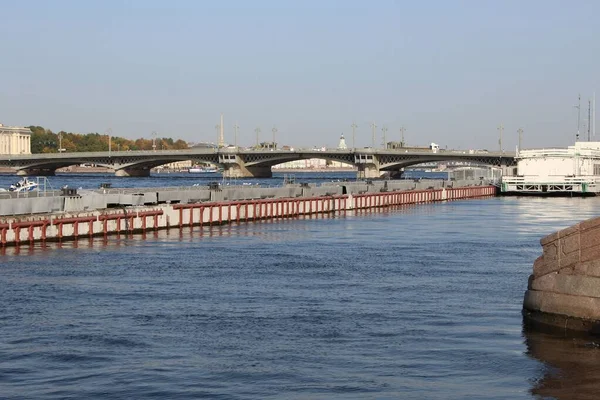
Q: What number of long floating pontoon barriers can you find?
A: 1